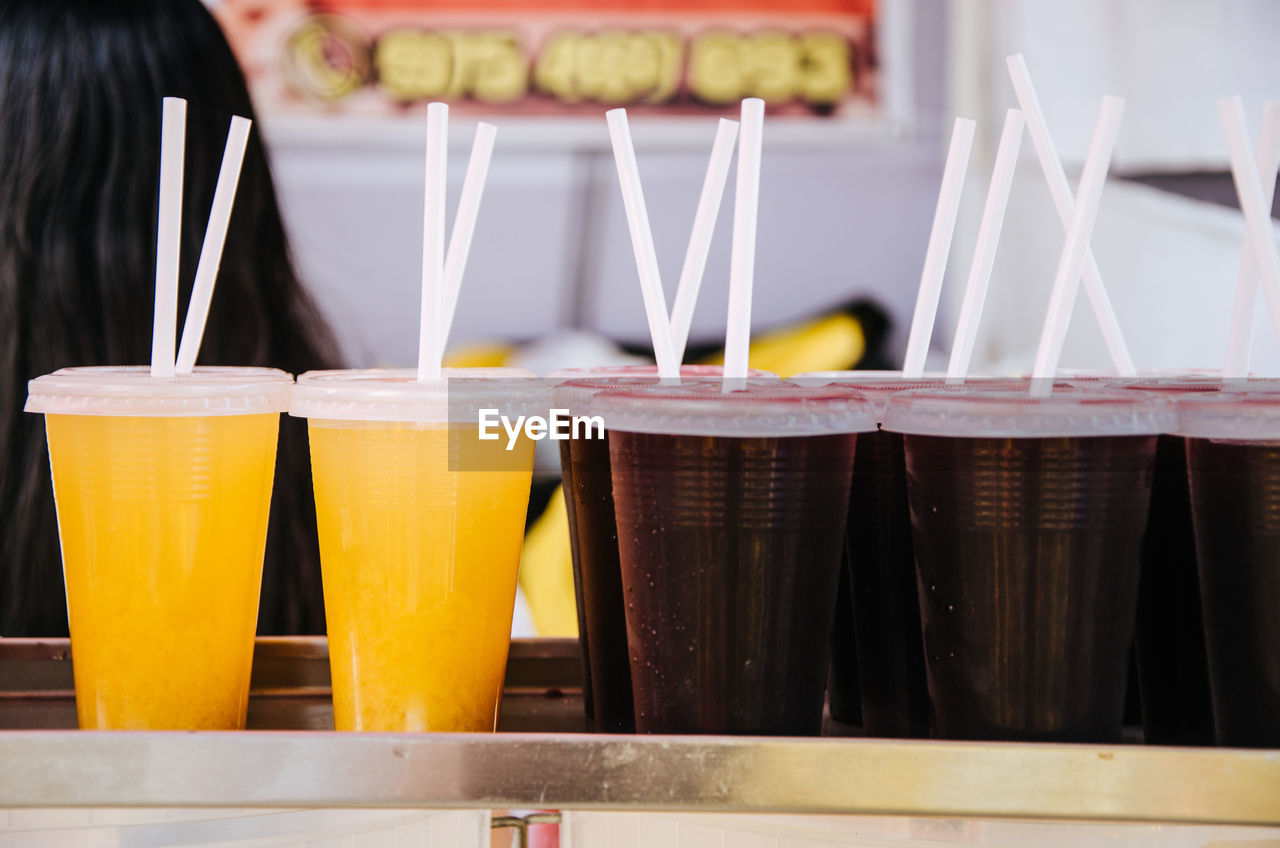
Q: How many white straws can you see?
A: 13